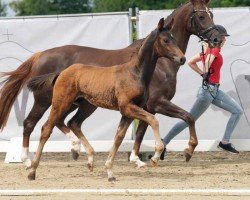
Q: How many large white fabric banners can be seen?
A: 2